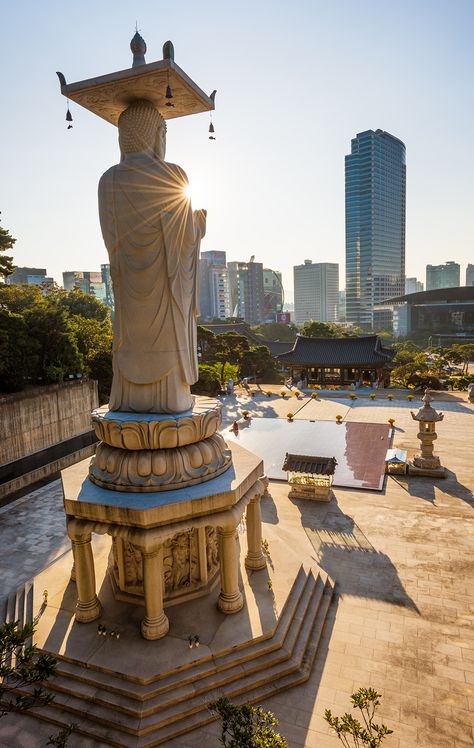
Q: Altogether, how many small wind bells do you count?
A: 3